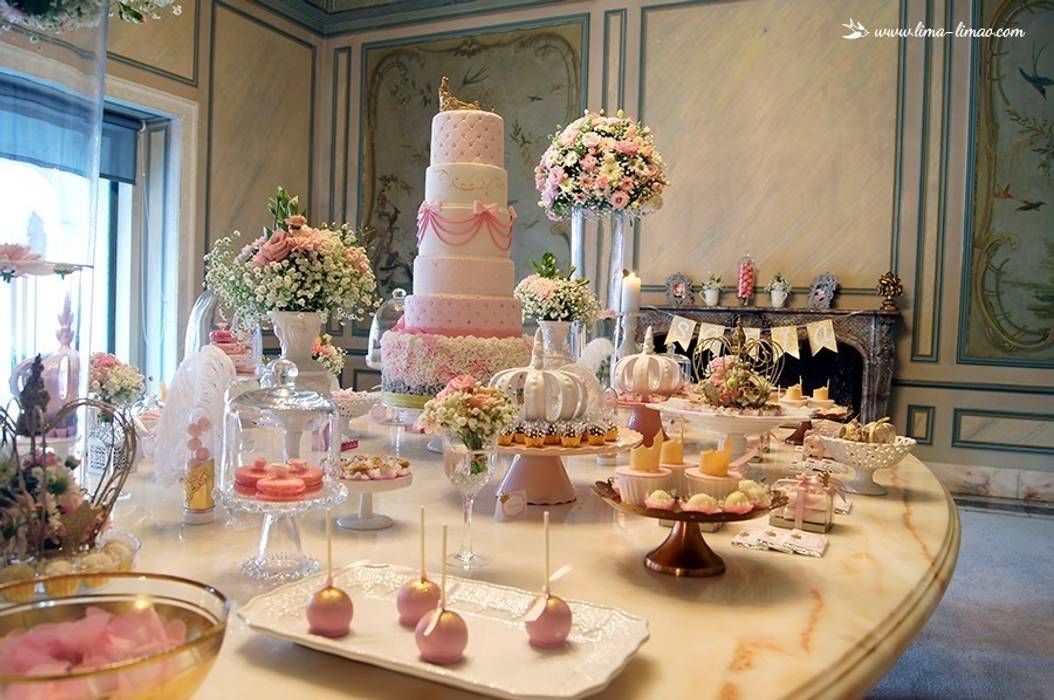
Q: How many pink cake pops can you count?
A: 4